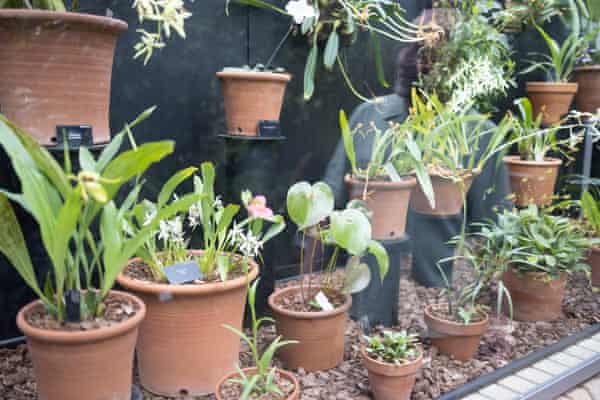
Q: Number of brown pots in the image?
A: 15